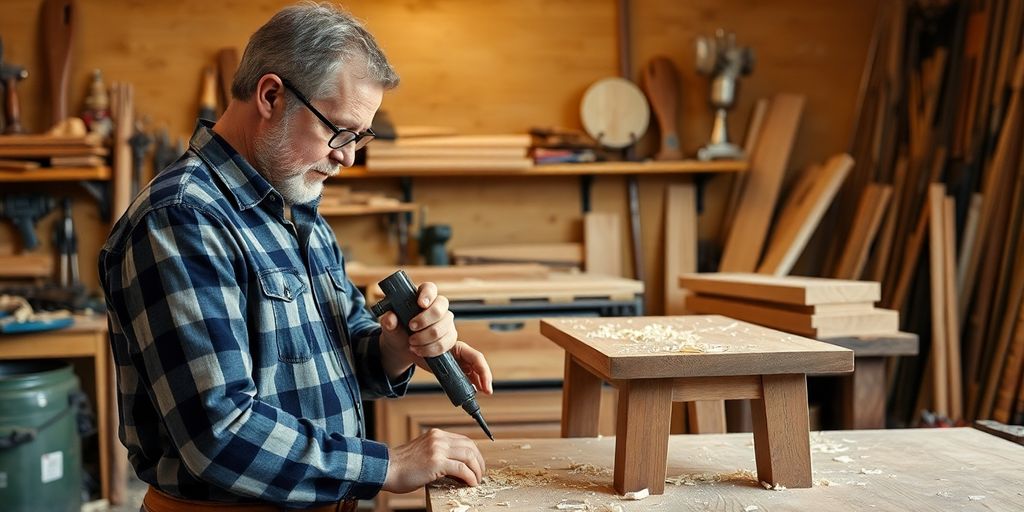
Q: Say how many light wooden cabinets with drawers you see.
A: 1